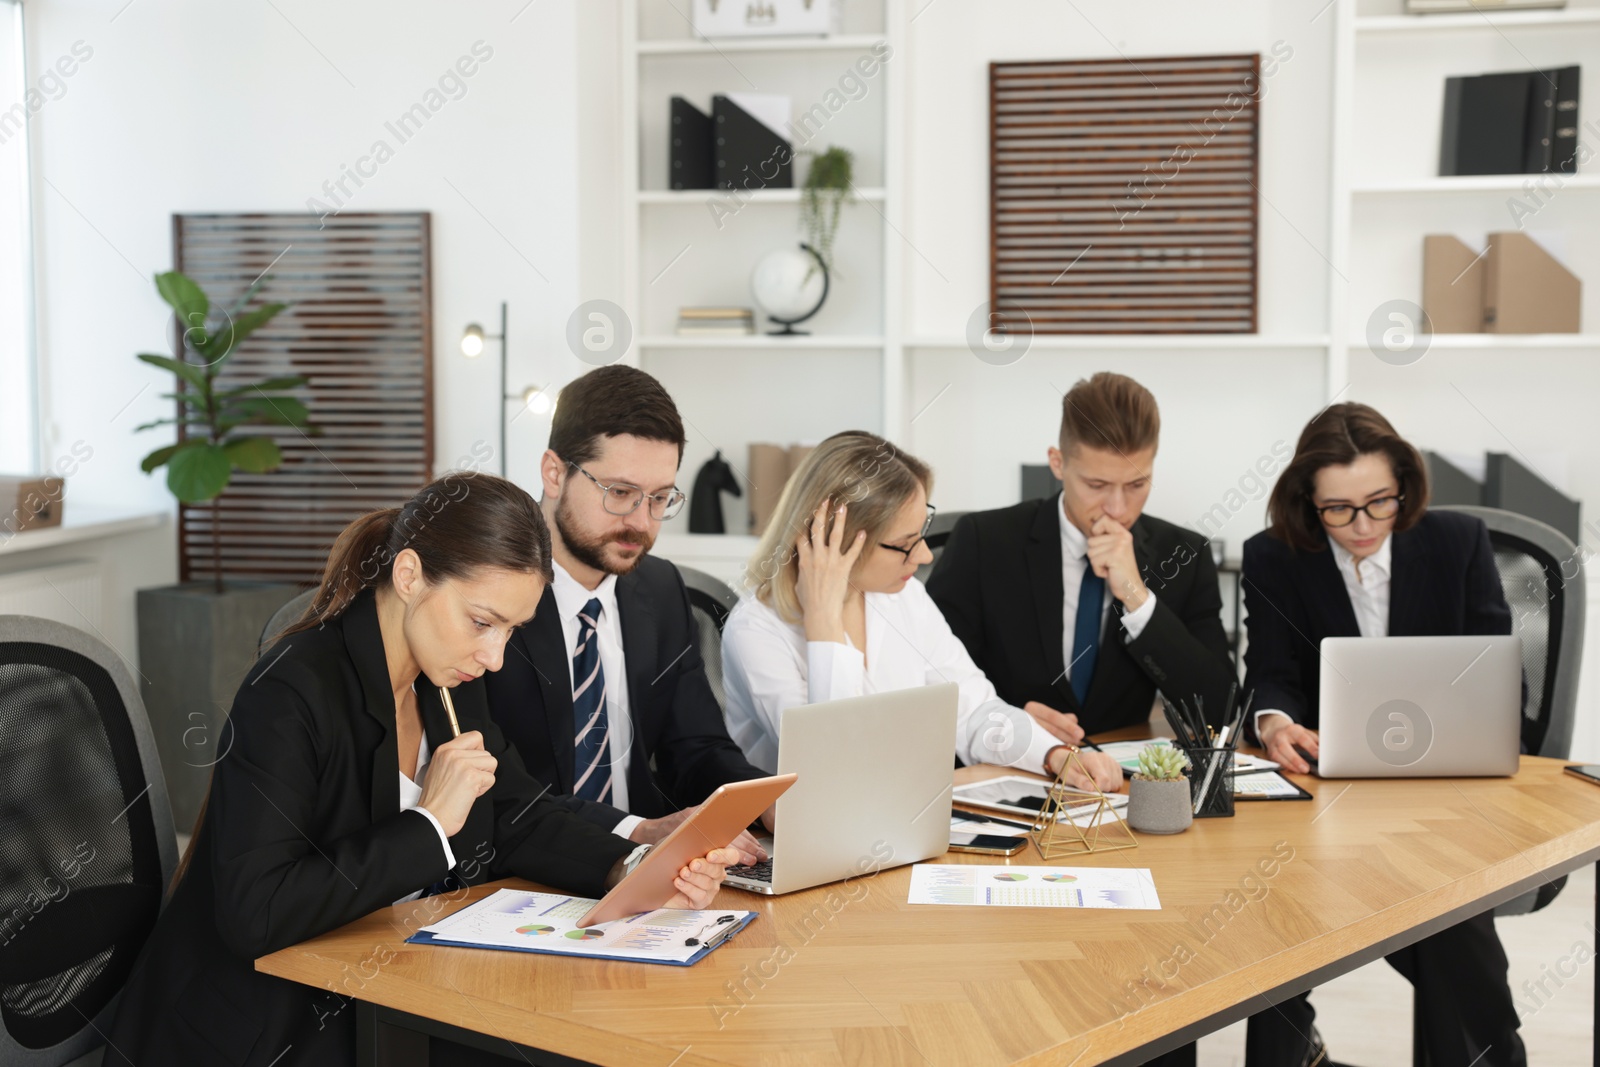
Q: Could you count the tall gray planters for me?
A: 1